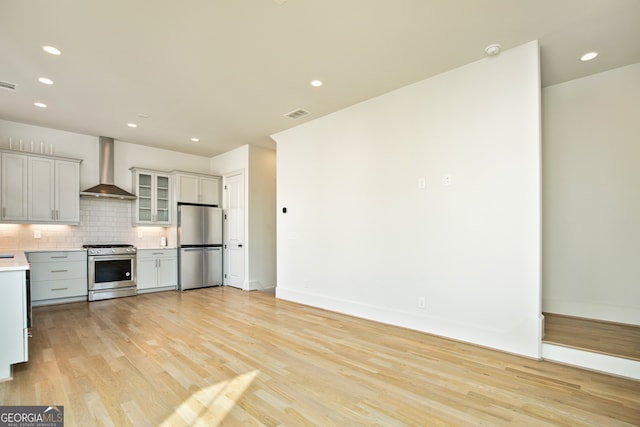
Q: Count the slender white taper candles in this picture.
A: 5